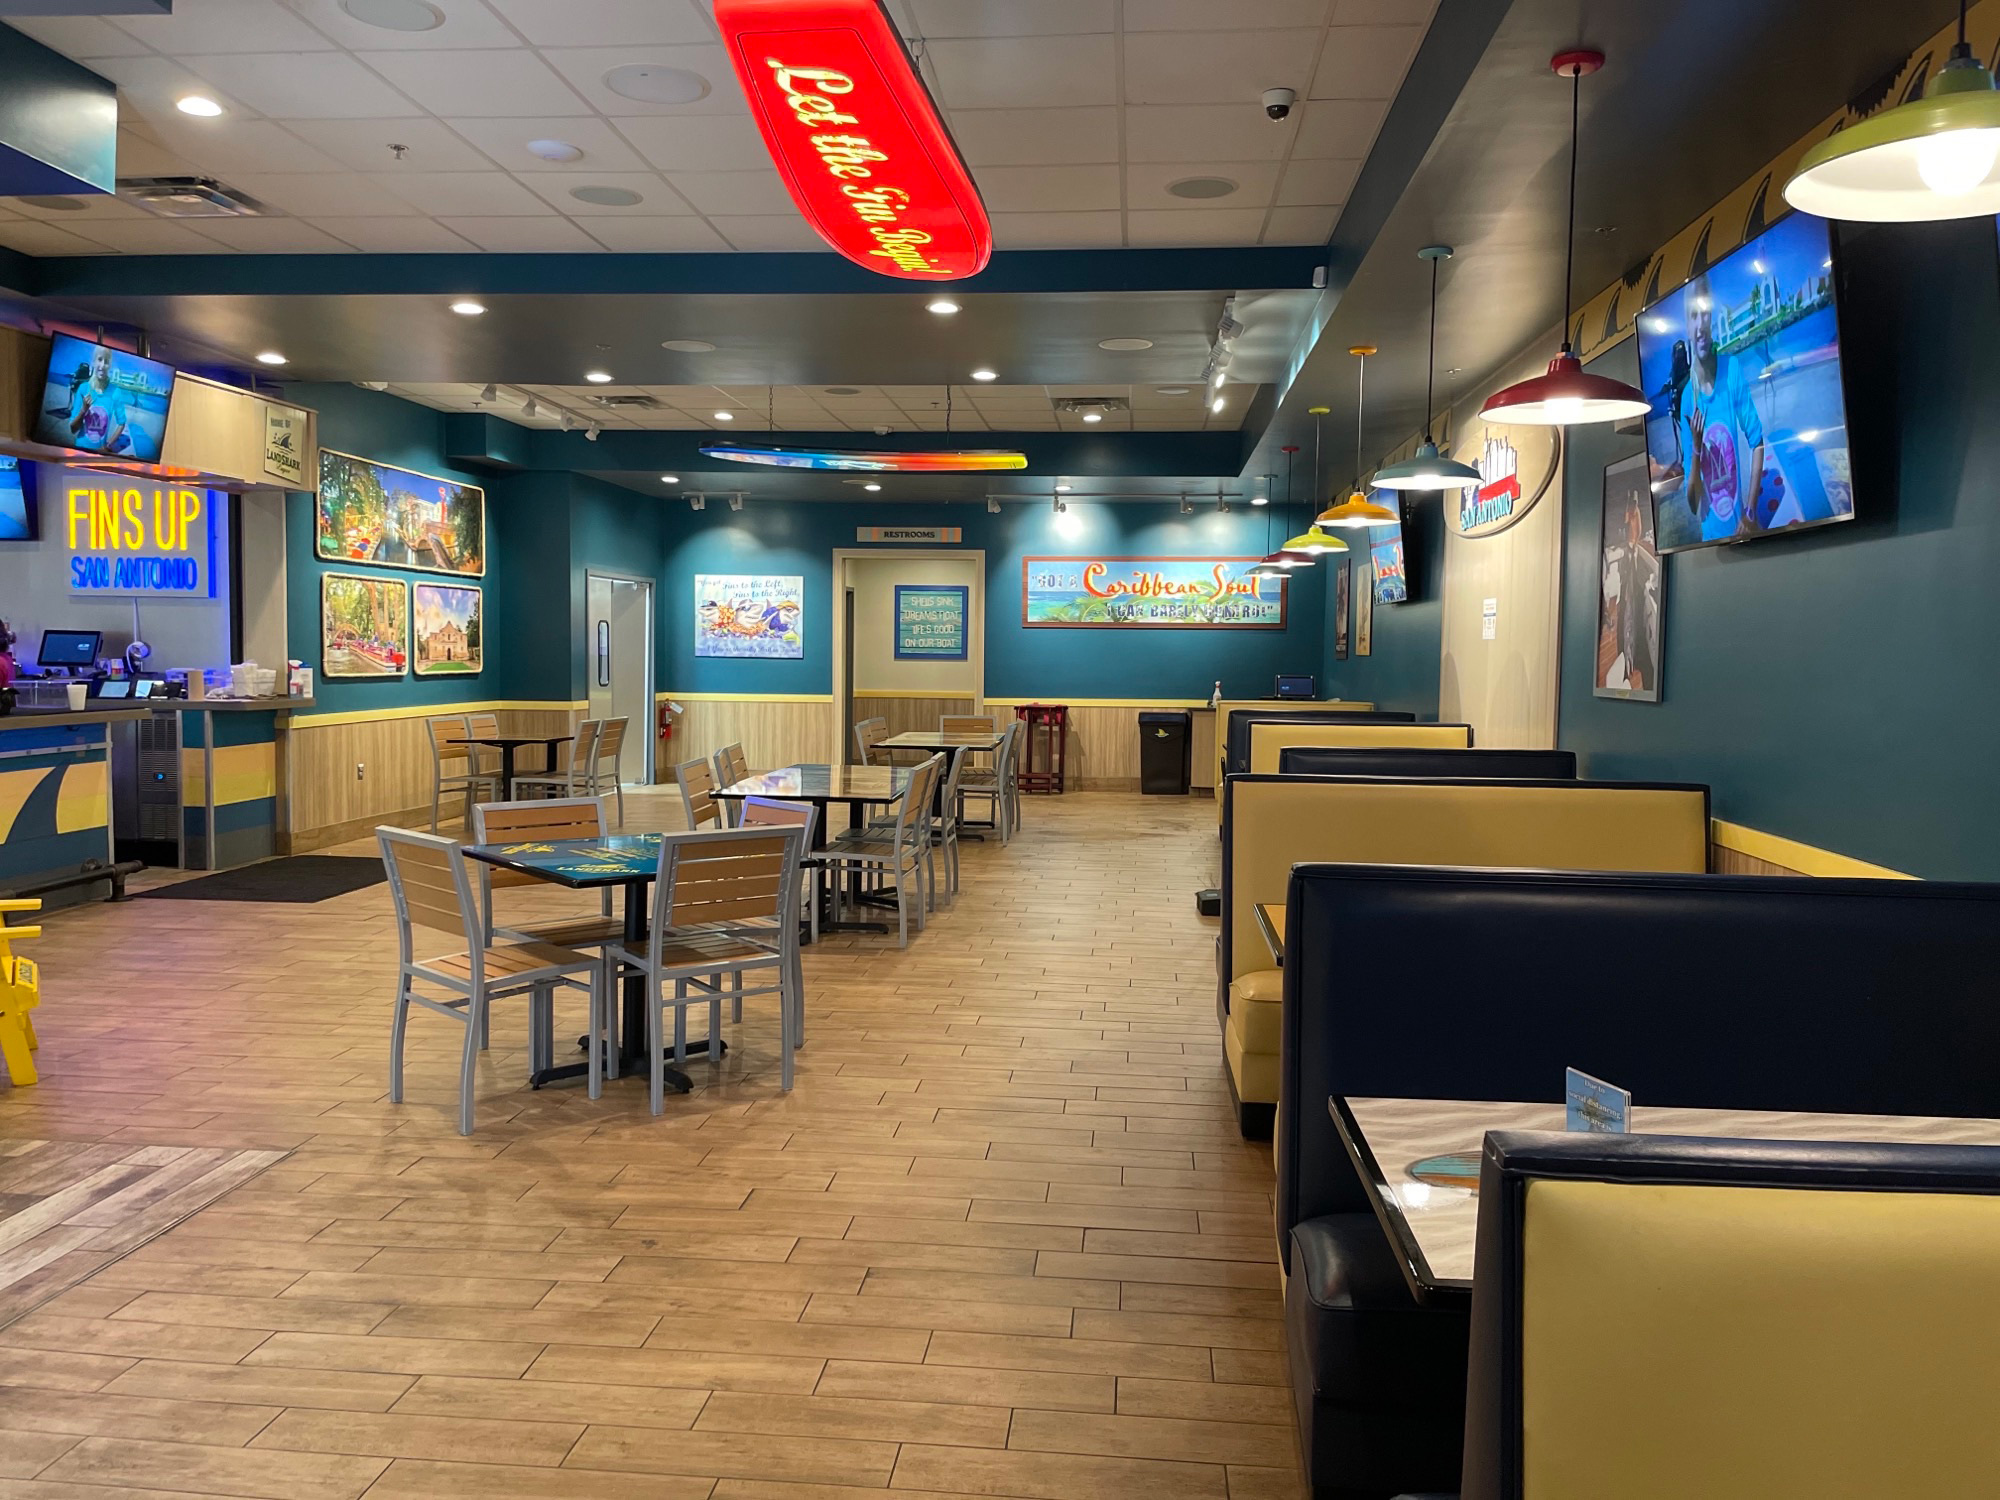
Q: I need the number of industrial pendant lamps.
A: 7